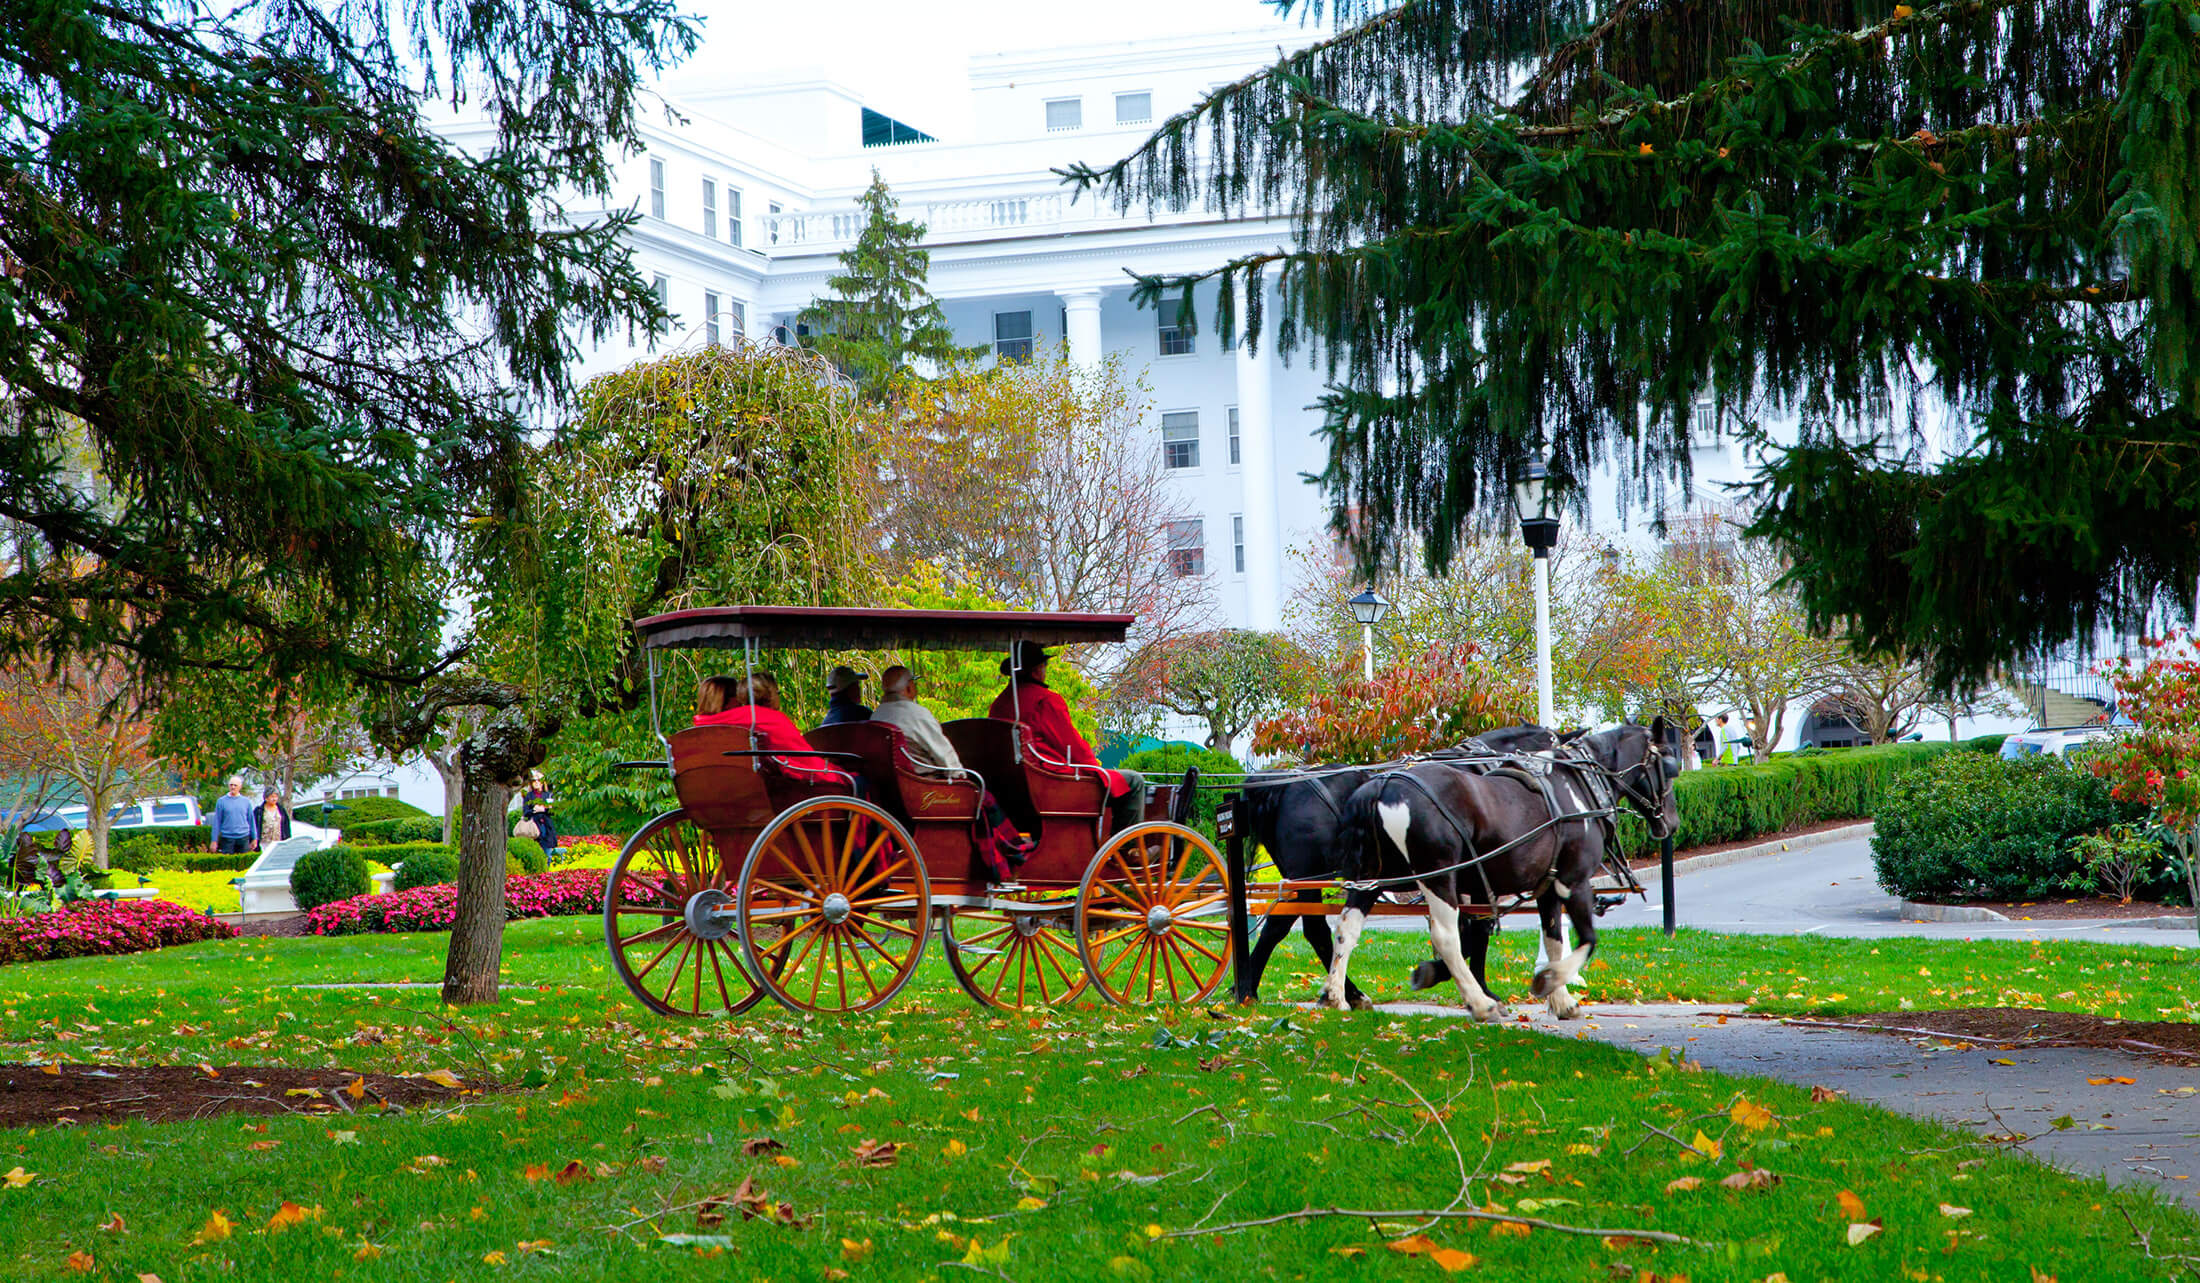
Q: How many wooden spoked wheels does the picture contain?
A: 4